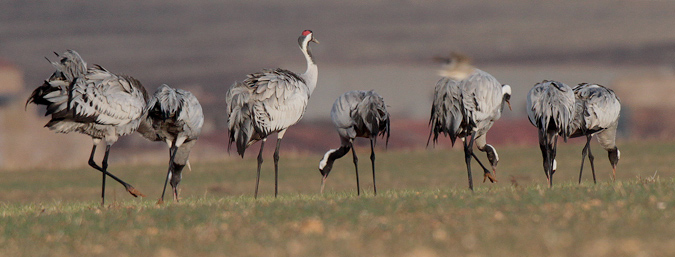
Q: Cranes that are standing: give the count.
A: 8